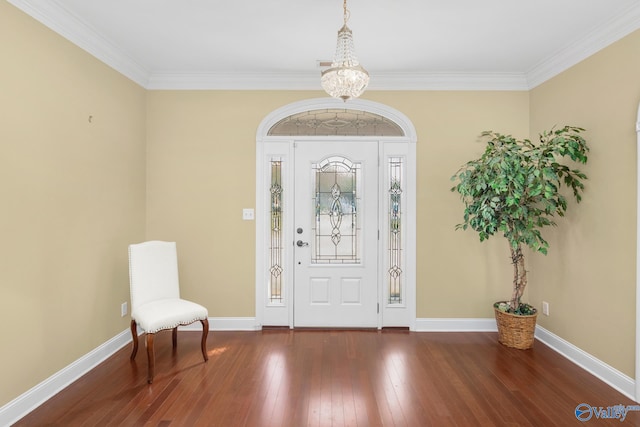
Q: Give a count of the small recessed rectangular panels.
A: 2